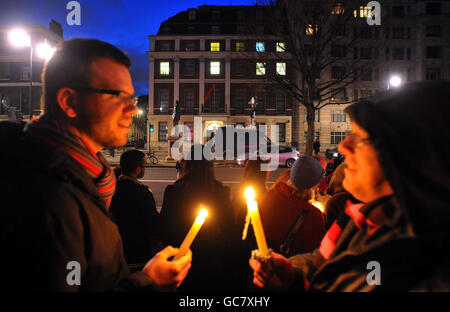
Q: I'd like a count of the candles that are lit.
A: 2